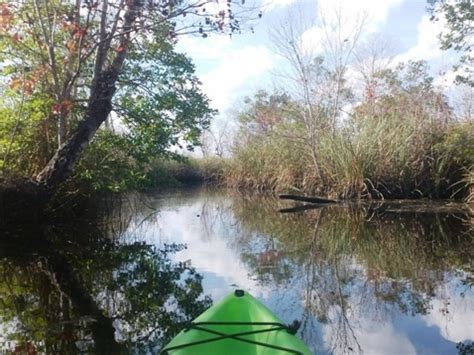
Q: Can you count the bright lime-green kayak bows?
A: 1